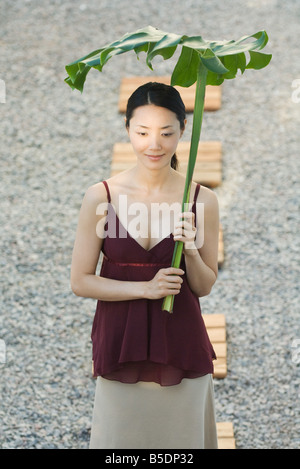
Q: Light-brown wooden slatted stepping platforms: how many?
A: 5